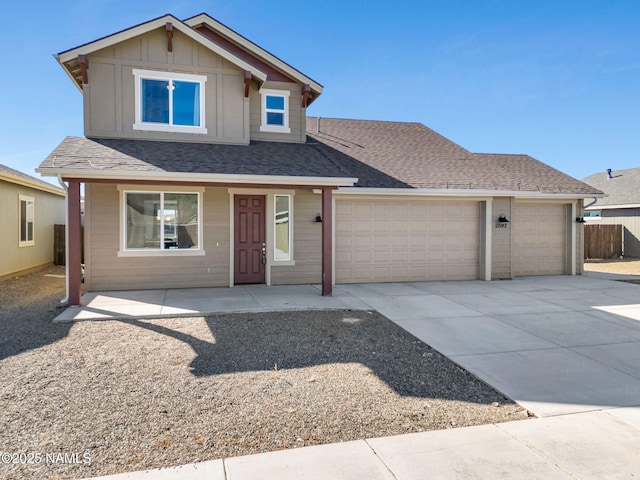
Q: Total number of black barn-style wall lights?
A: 3